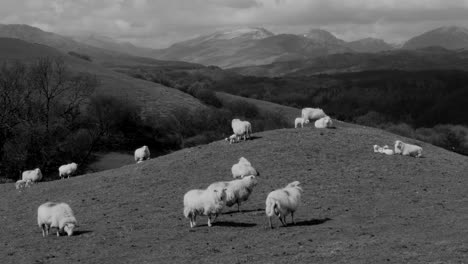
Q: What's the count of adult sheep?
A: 12